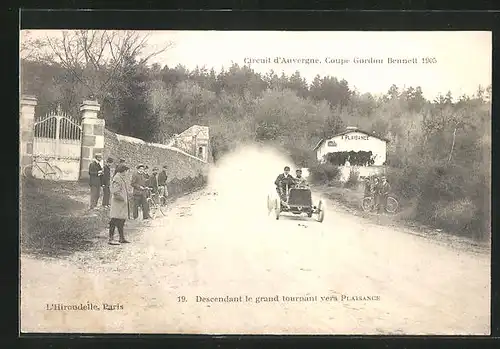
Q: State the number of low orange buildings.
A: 0